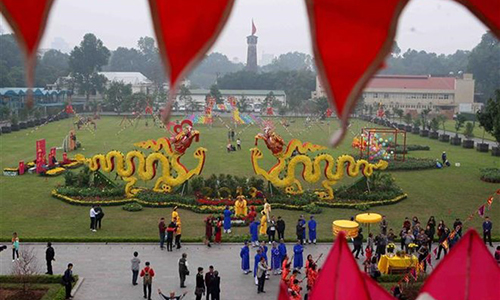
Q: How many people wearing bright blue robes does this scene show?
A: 10